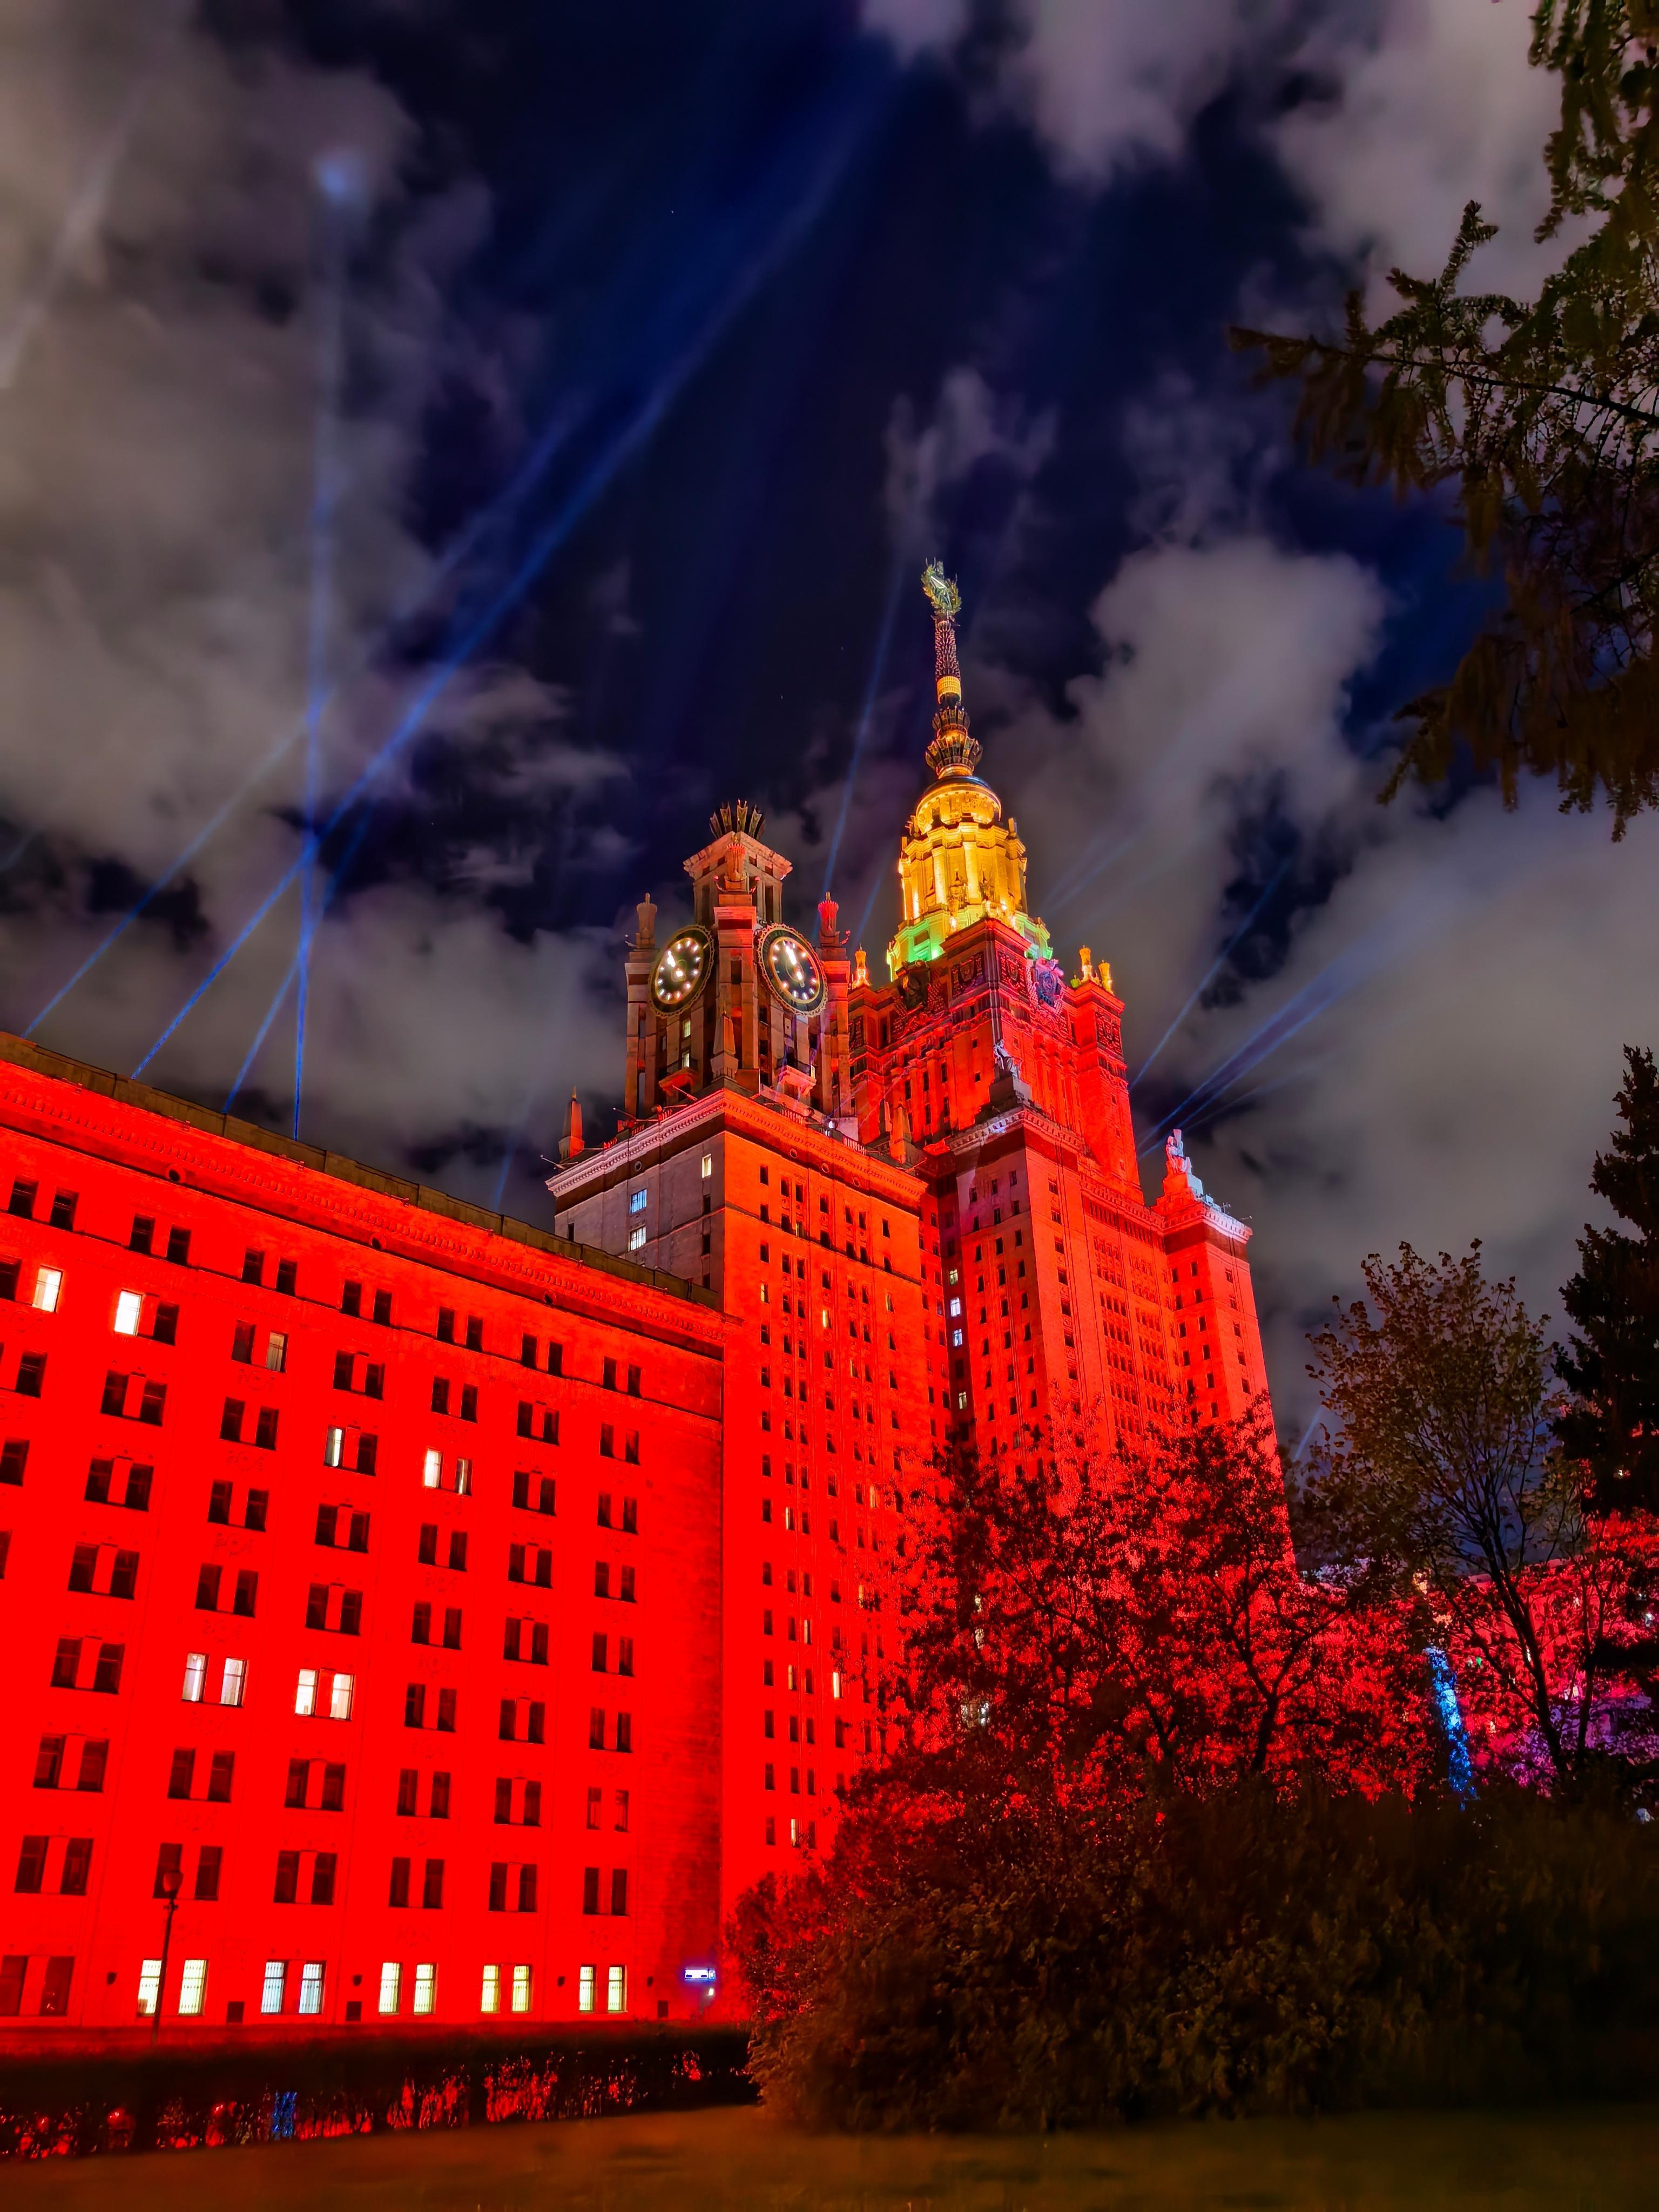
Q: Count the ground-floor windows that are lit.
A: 10